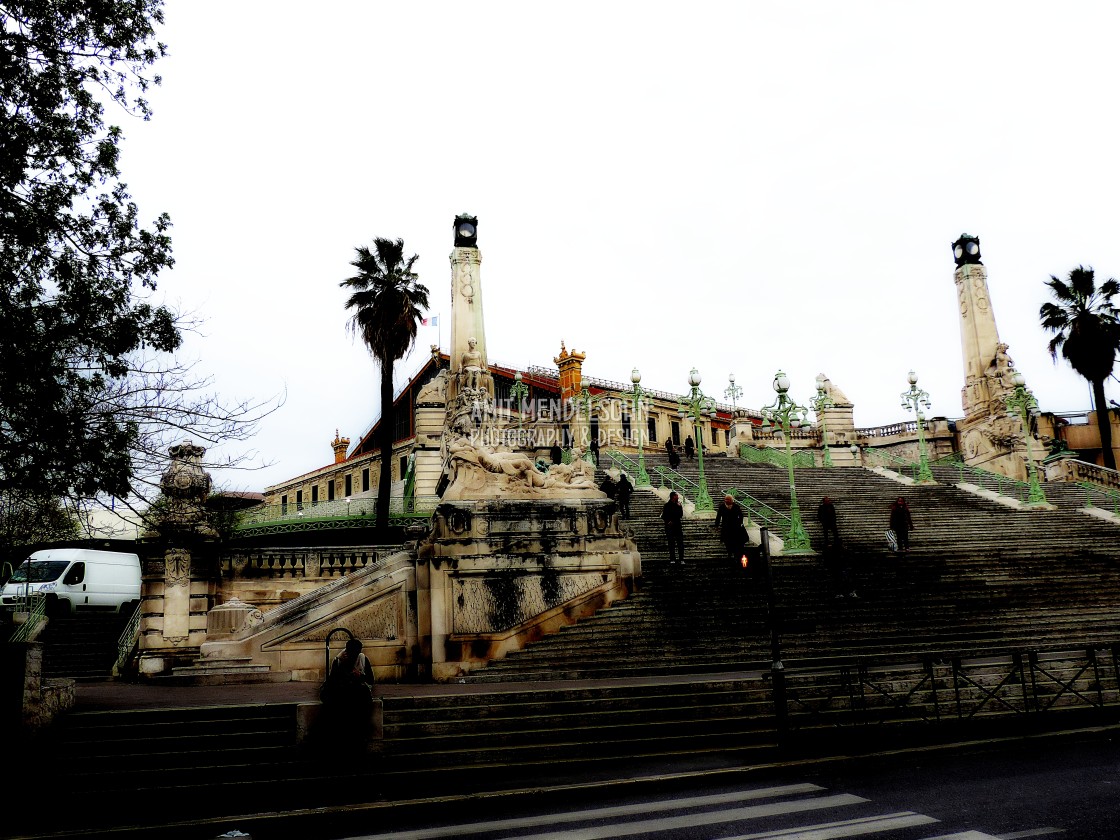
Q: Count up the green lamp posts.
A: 9